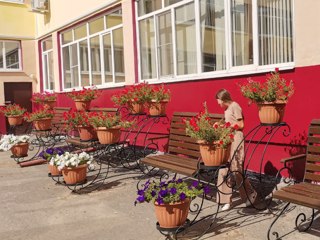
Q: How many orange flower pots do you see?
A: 14